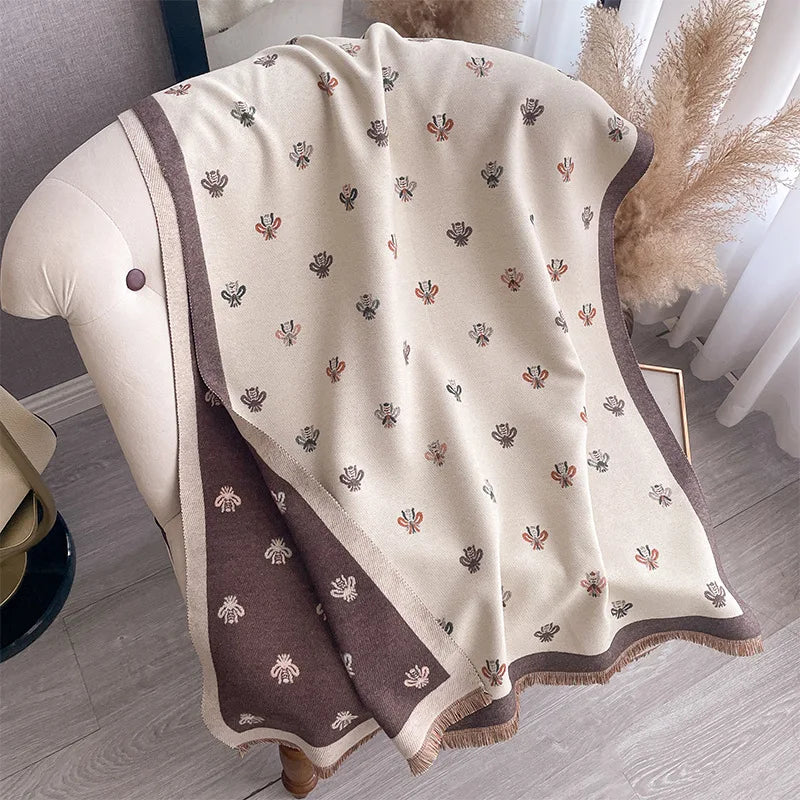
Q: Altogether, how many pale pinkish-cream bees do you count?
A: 12